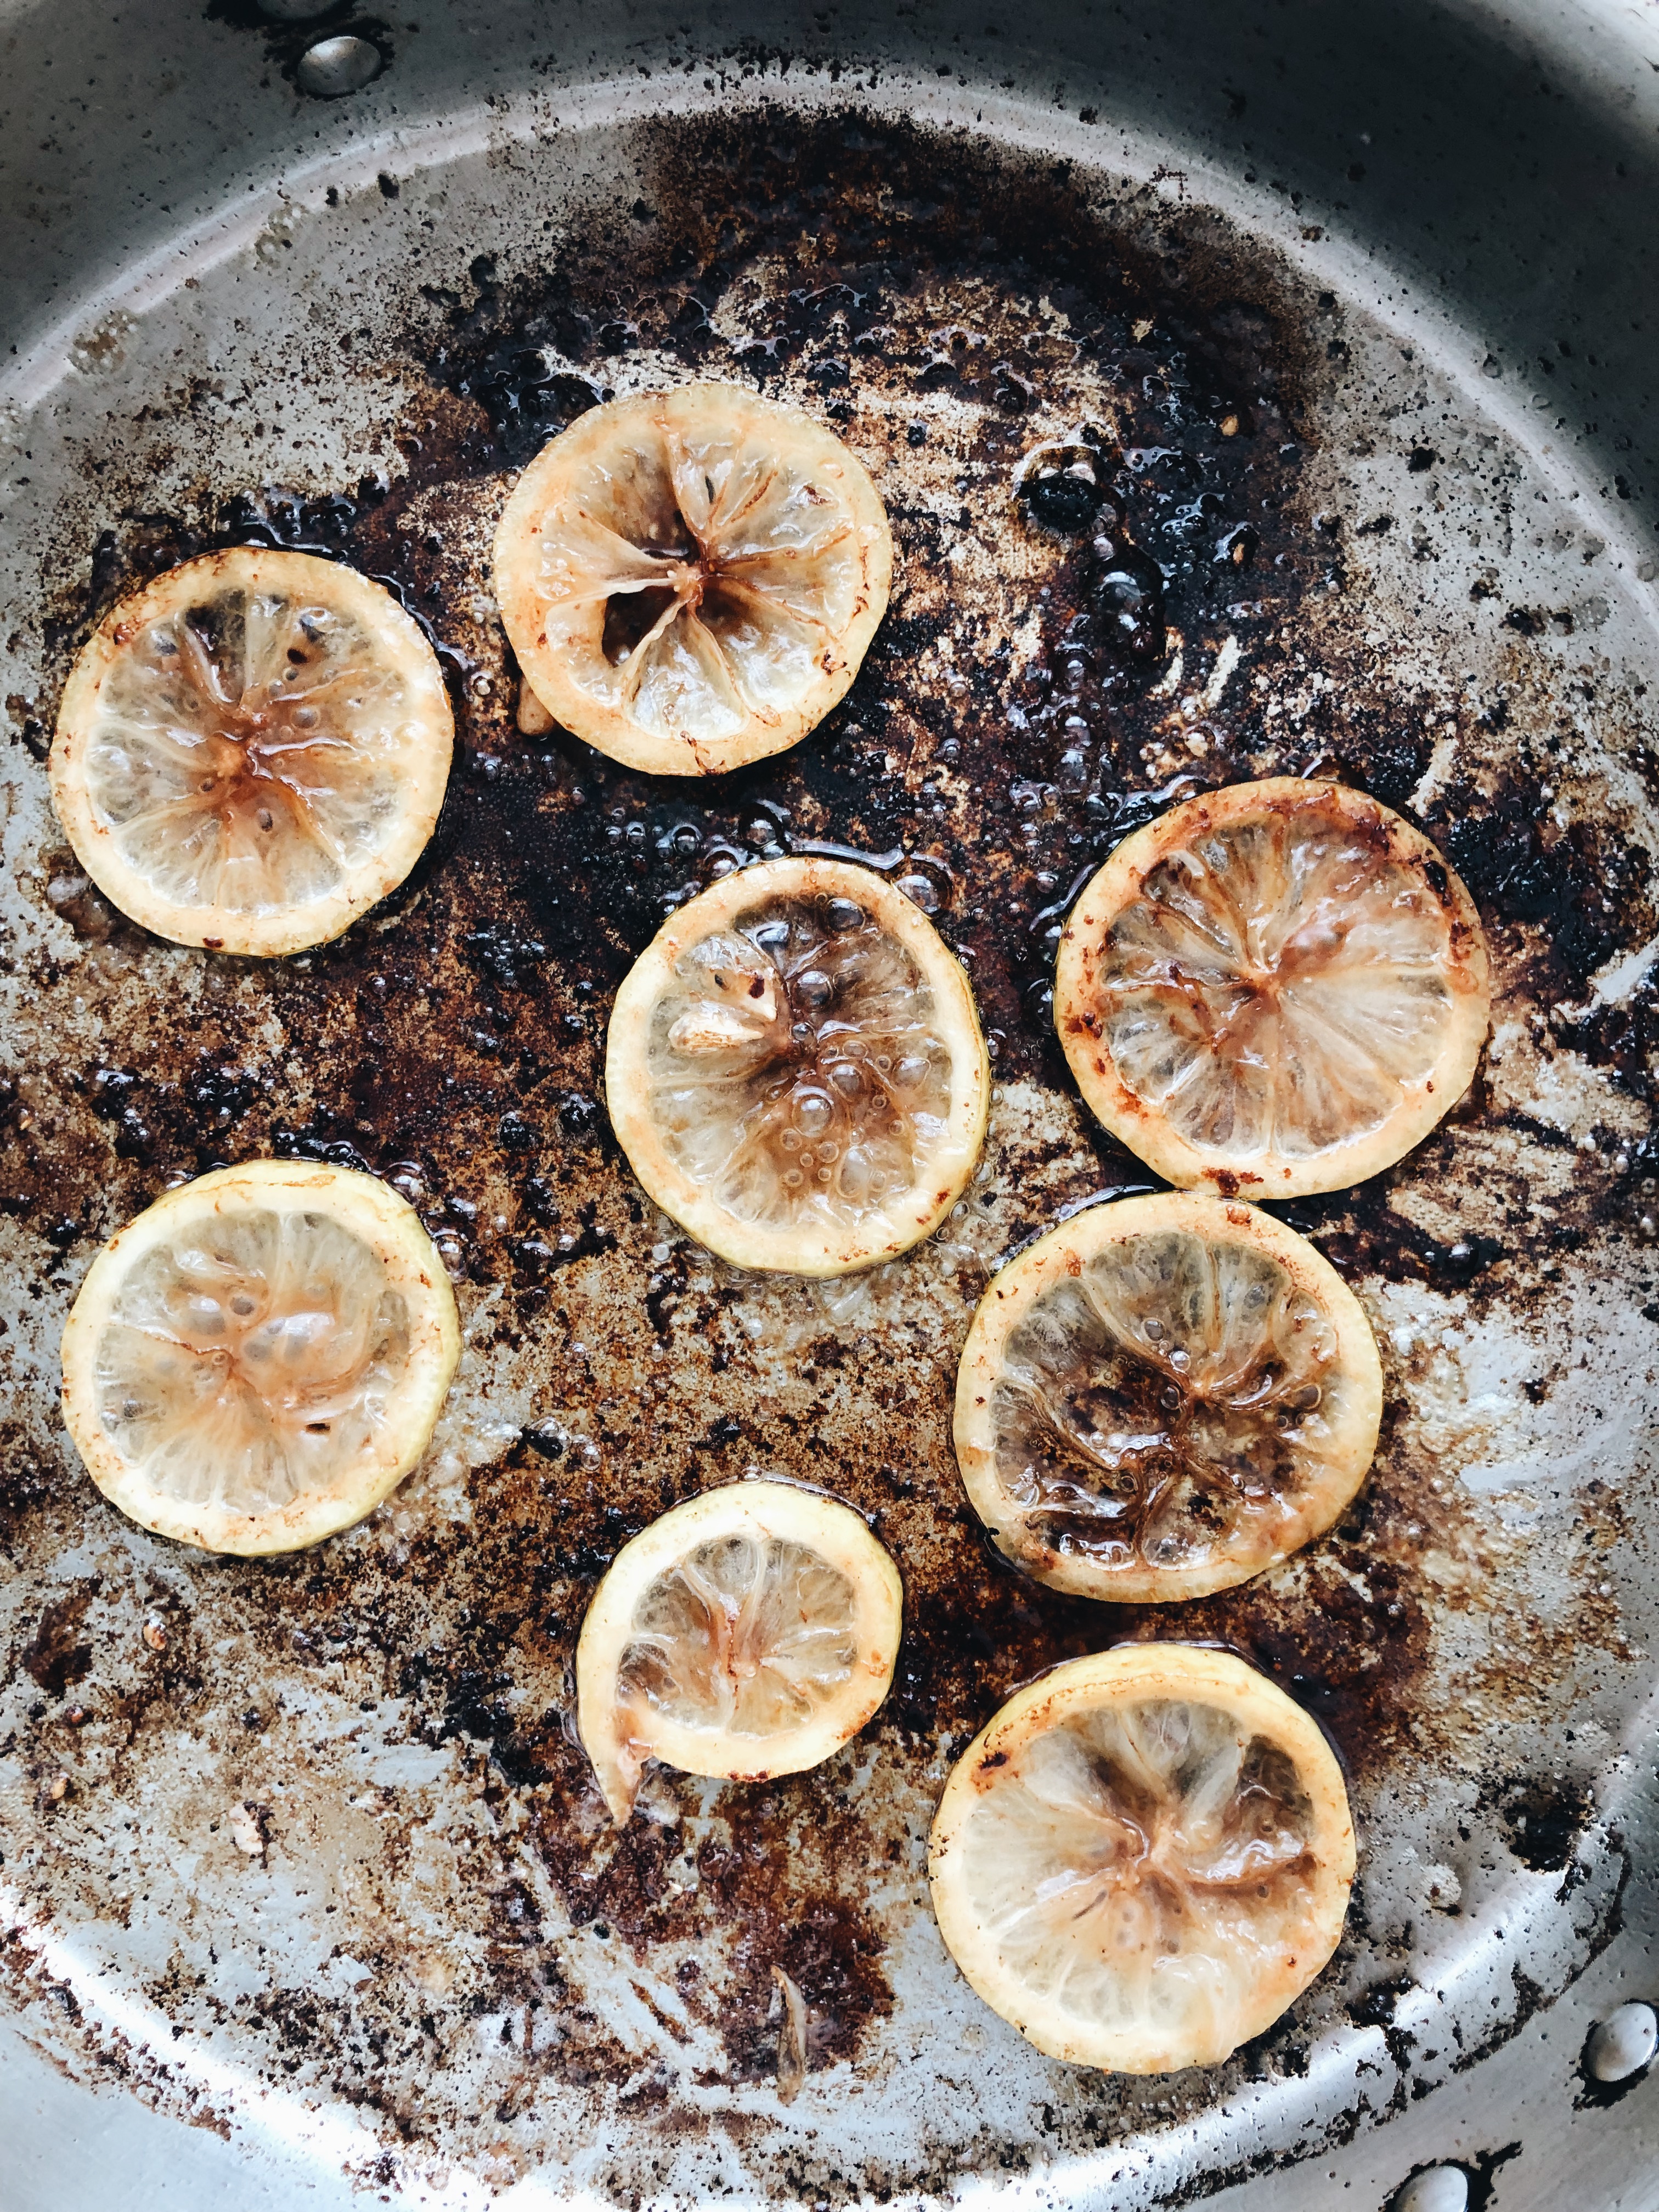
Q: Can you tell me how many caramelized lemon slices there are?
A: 8